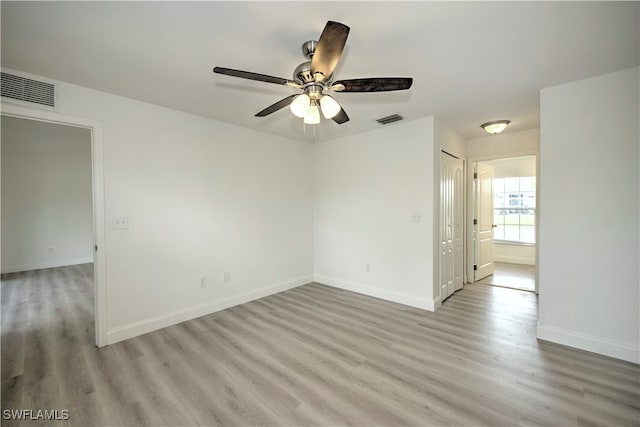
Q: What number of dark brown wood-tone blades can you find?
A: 5